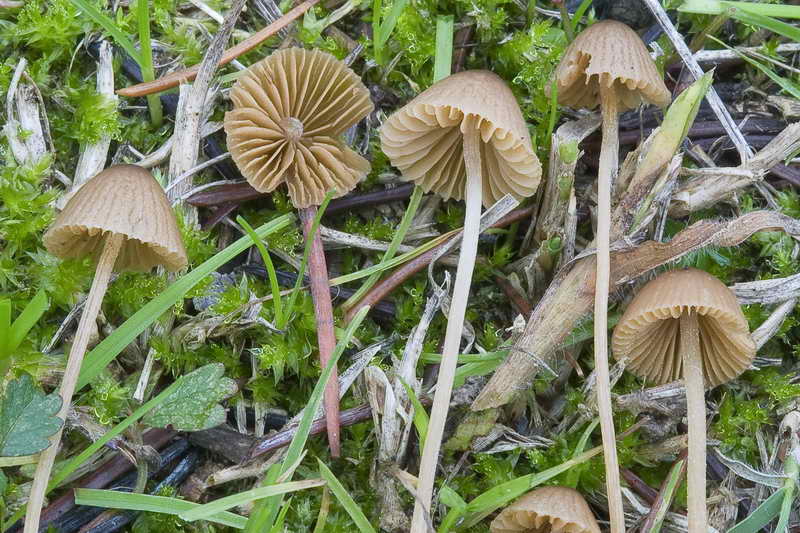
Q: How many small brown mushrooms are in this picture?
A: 6